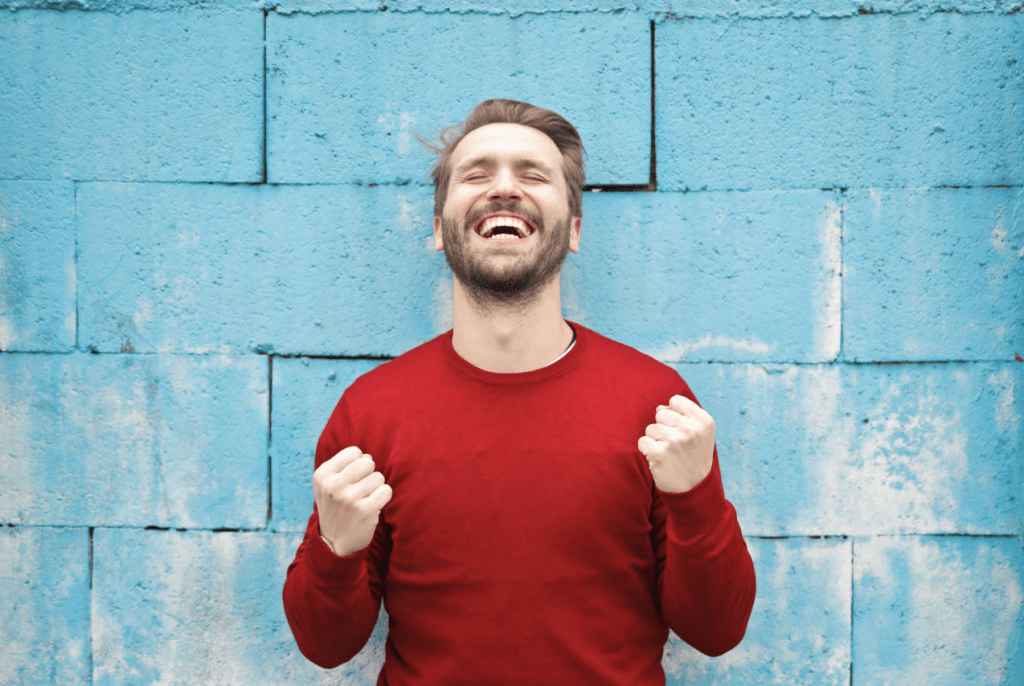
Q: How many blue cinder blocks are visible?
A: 14